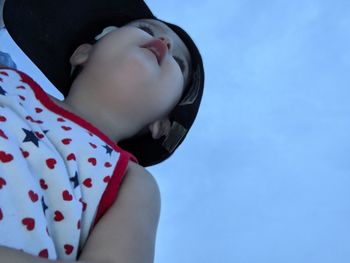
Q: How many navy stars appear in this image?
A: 5